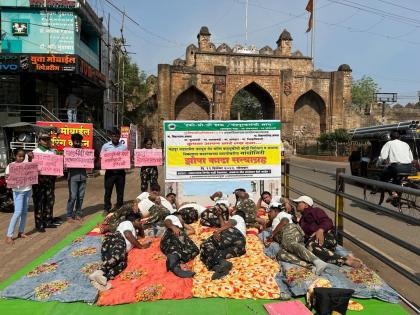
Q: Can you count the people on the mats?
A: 12